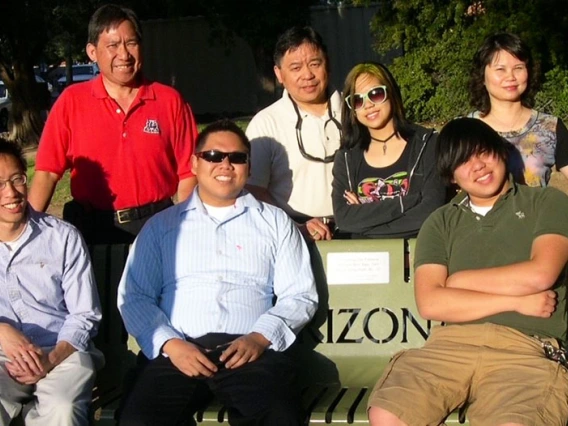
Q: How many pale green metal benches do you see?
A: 1